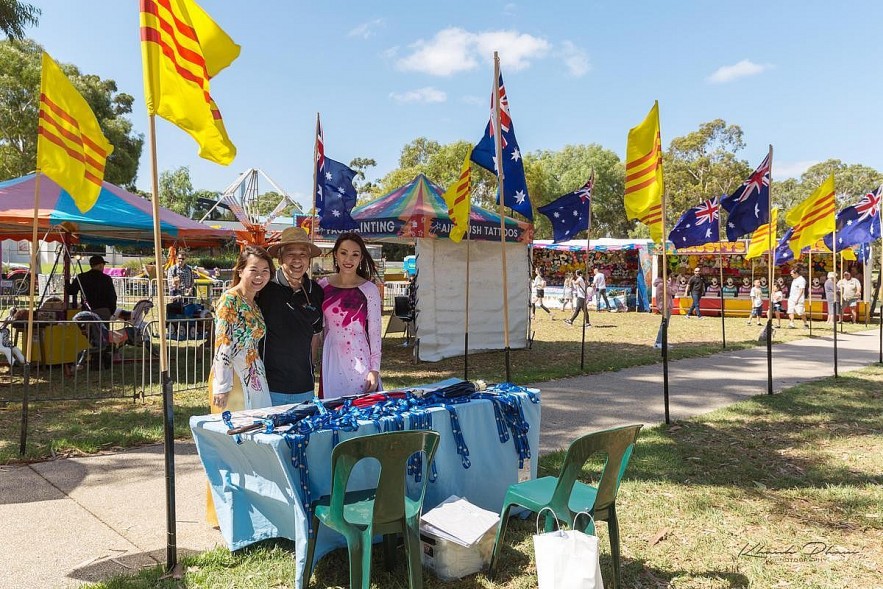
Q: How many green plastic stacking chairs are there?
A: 2